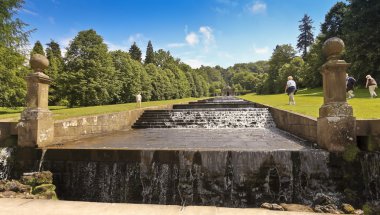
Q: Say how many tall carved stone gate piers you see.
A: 2